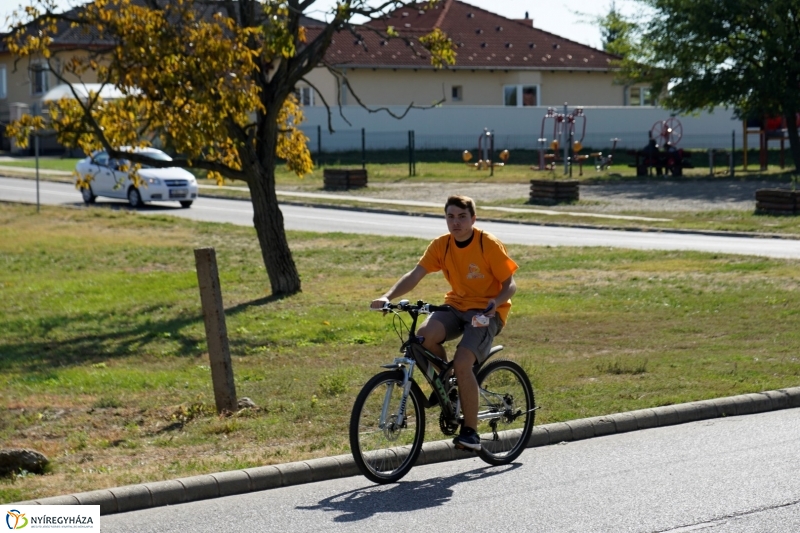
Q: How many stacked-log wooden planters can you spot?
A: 3